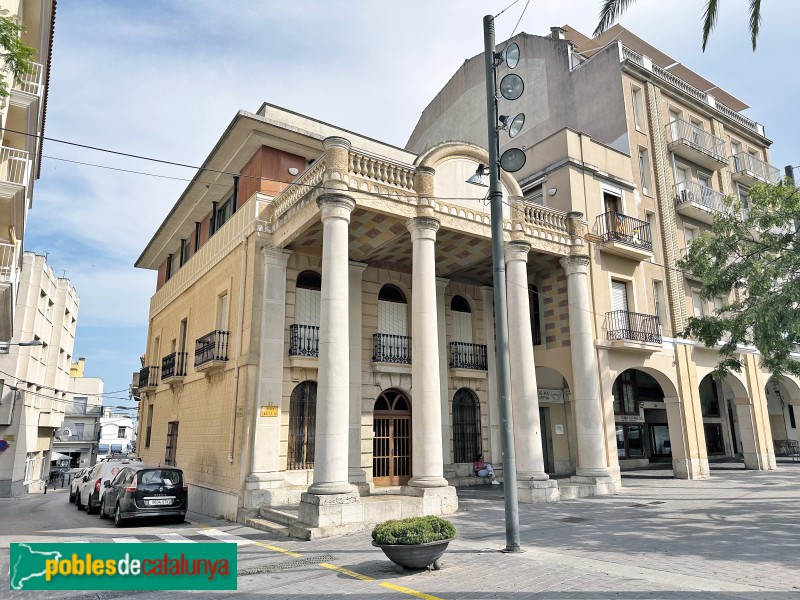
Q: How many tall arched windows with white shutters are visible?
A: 3